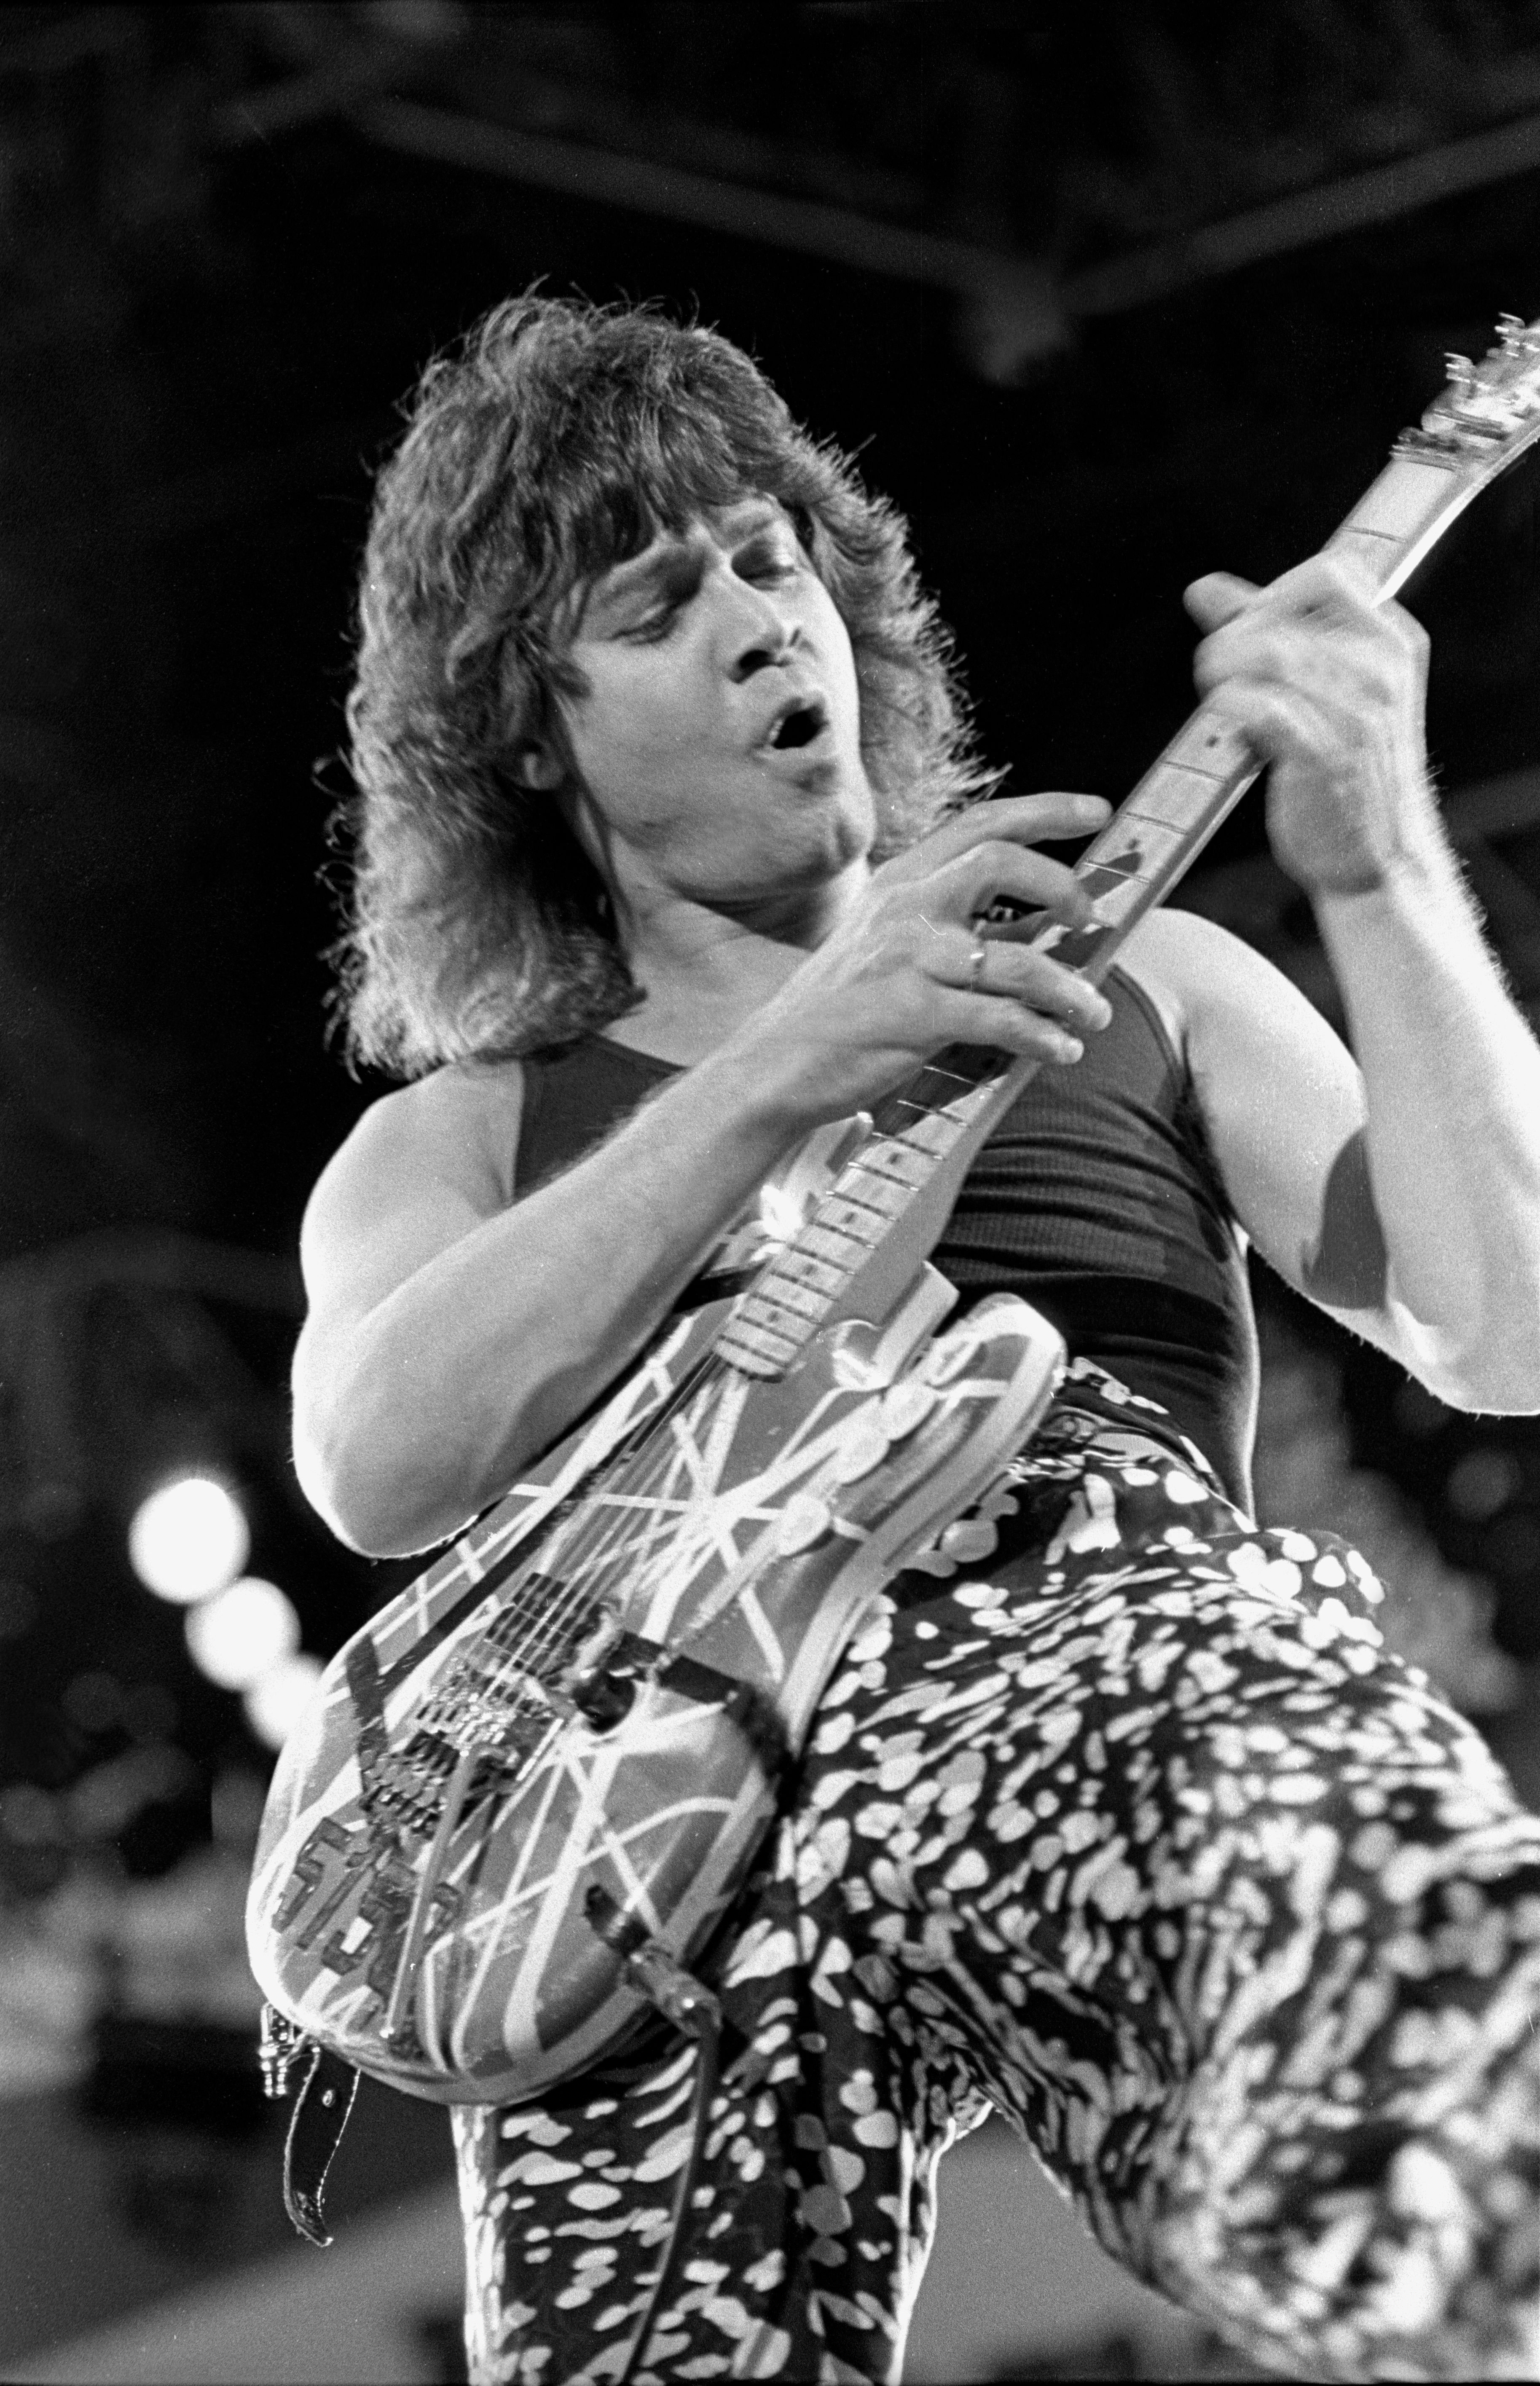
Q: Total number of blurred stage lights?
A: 3